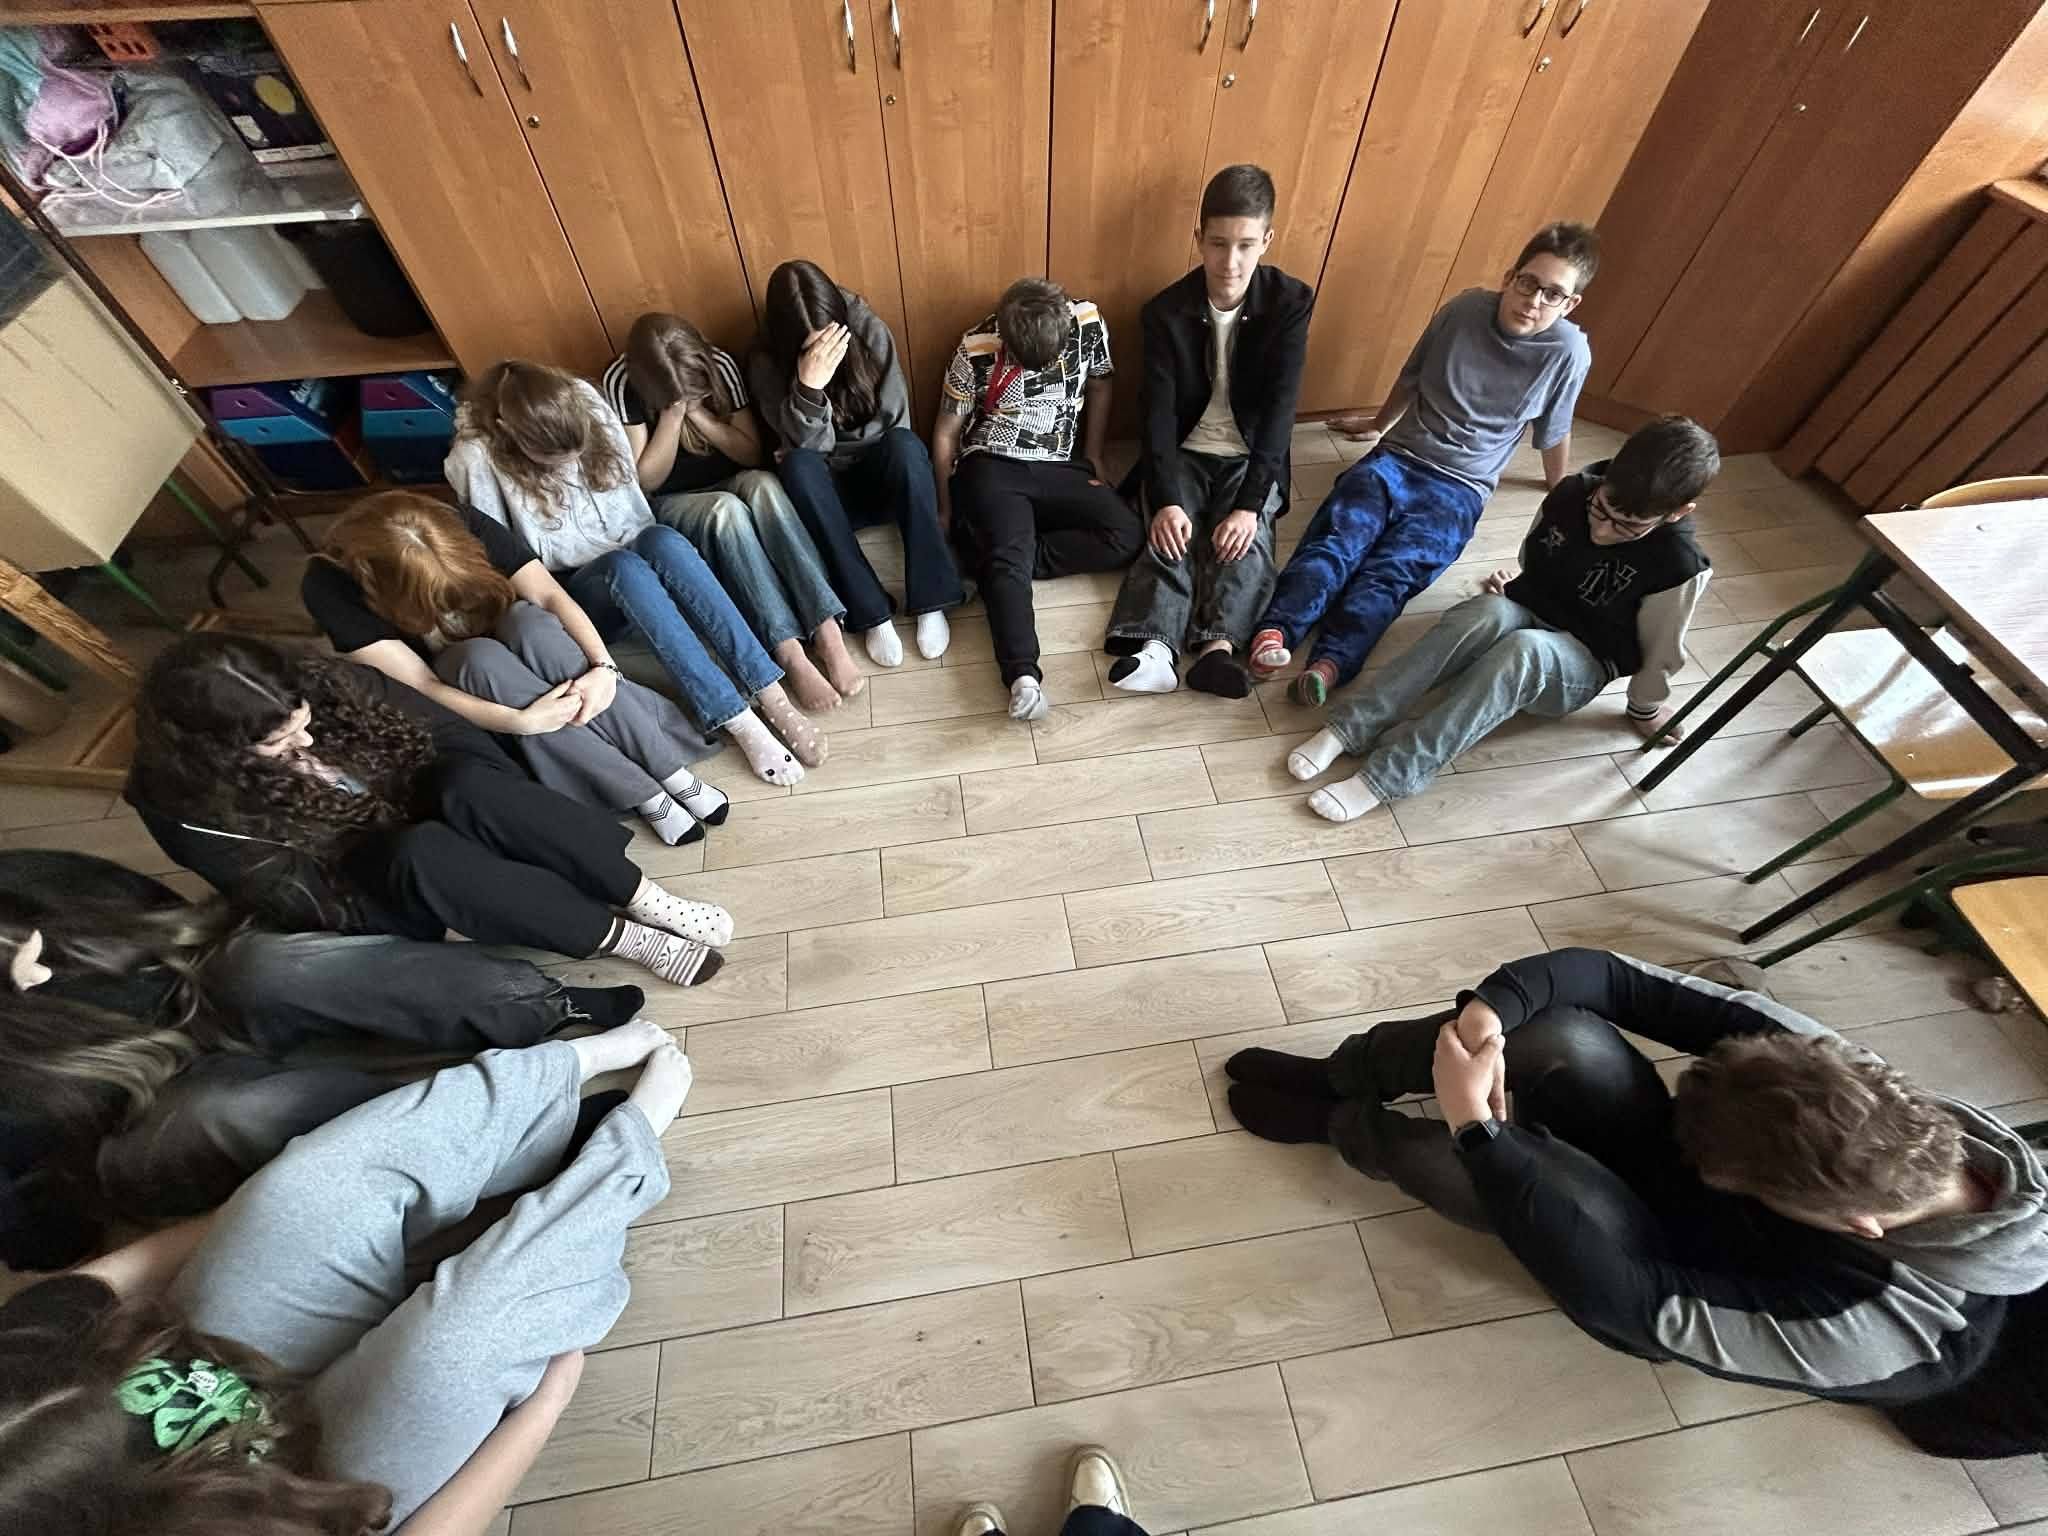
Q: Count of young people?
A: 12